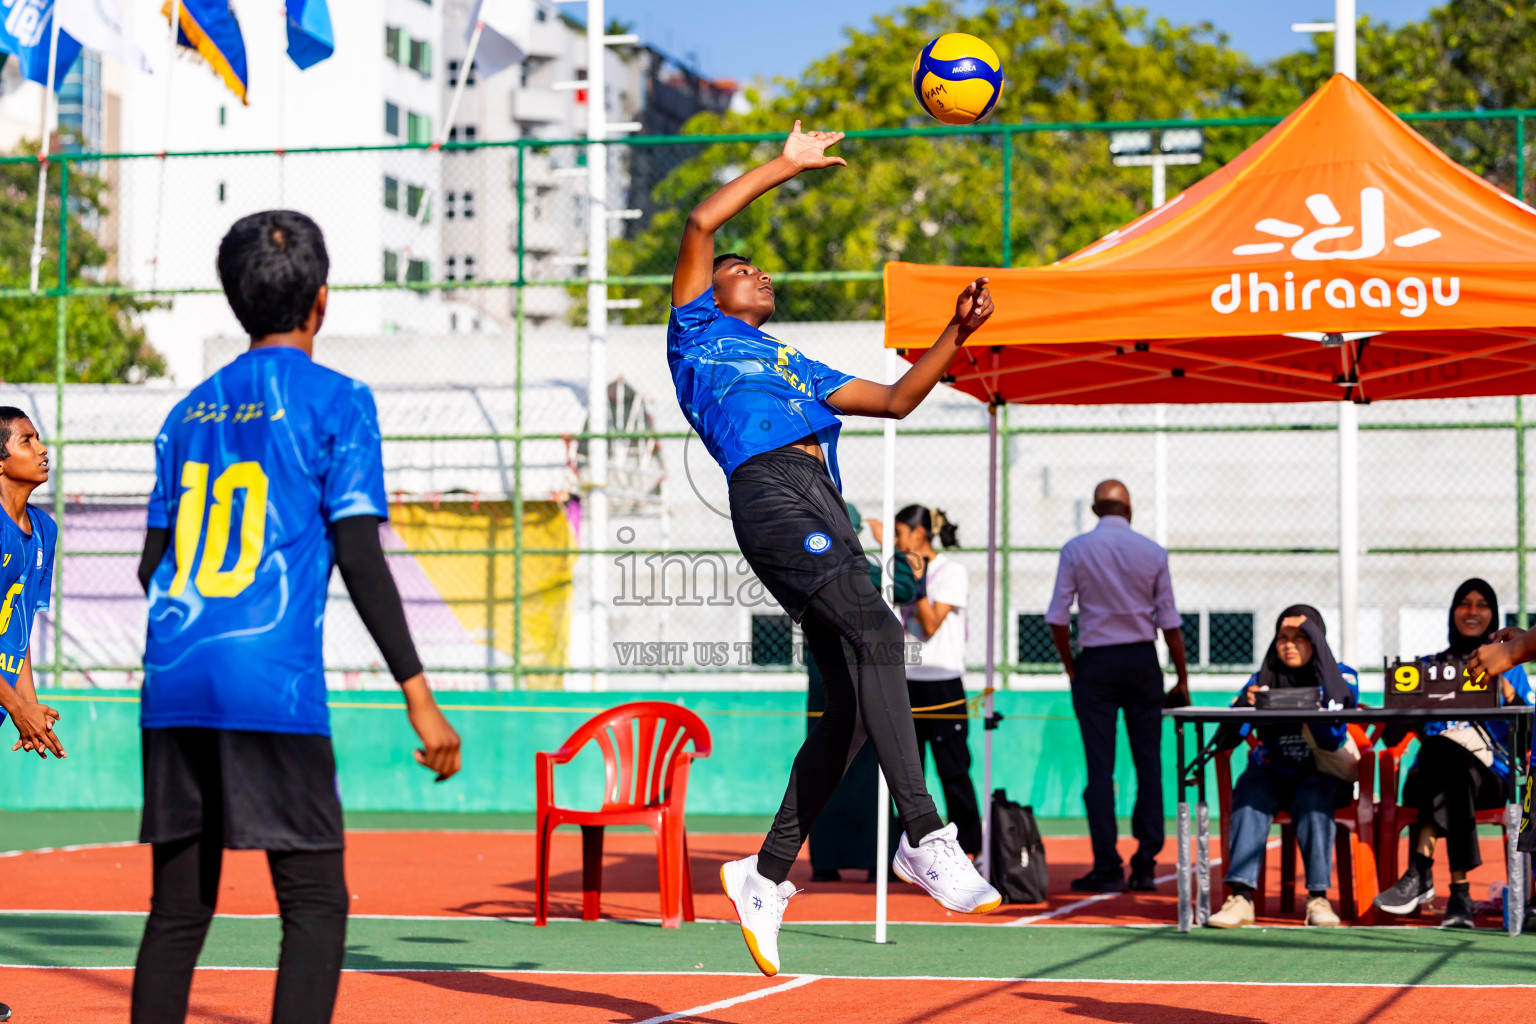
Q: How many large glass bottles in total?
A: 0